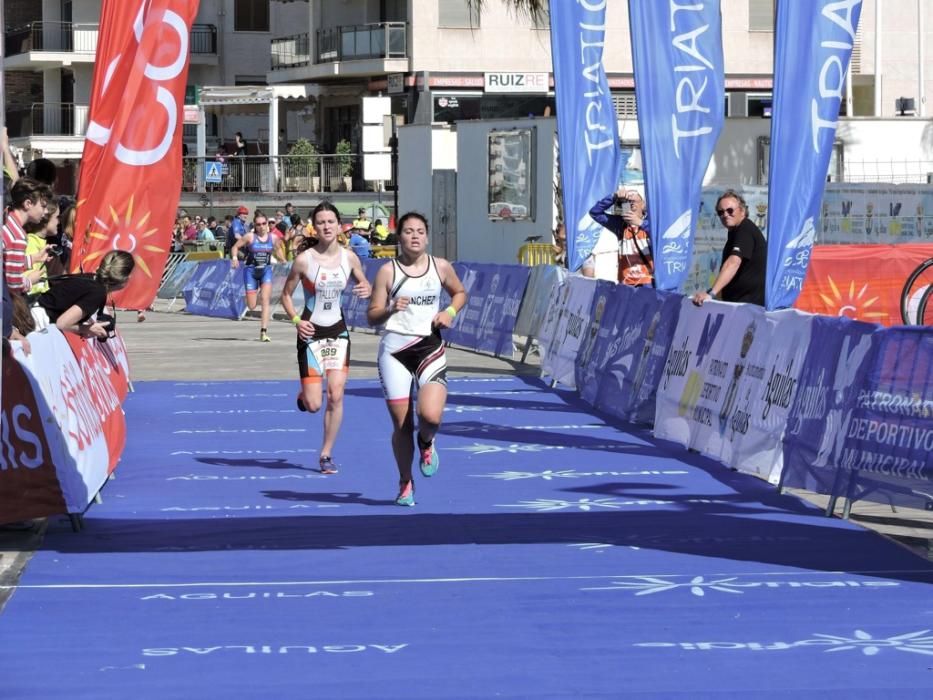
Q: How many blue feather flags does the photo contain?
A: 3